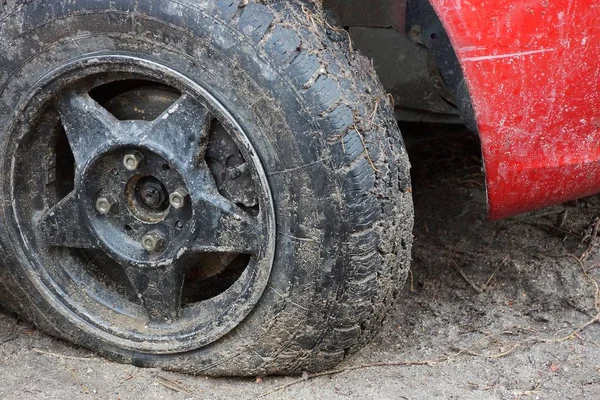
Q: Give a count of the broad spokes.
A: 5